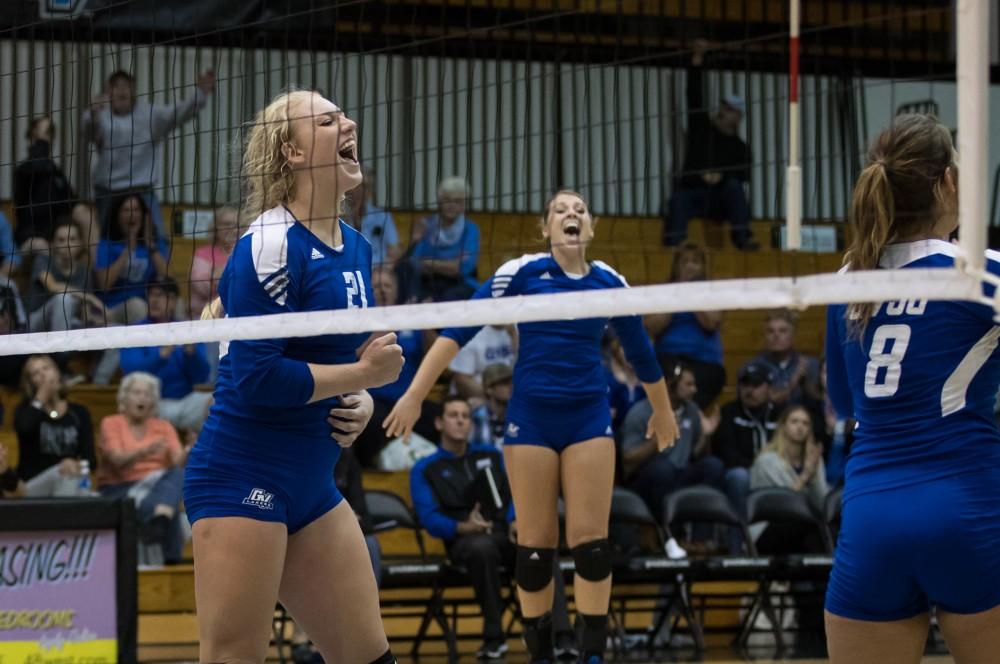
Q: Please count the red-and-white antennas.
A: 1